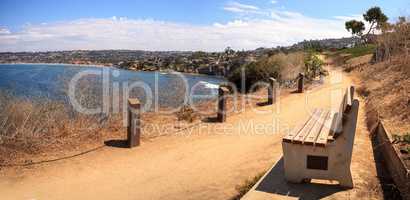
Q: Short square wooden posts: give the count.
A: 4